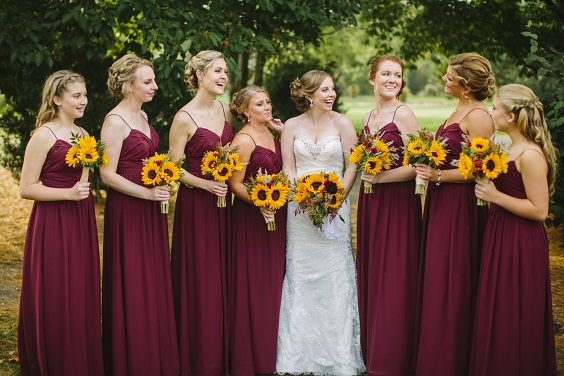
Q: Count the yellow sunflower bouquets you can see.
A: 8